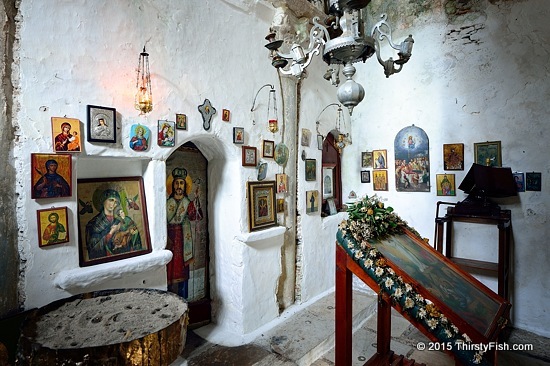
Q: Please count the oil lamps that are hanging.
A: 3